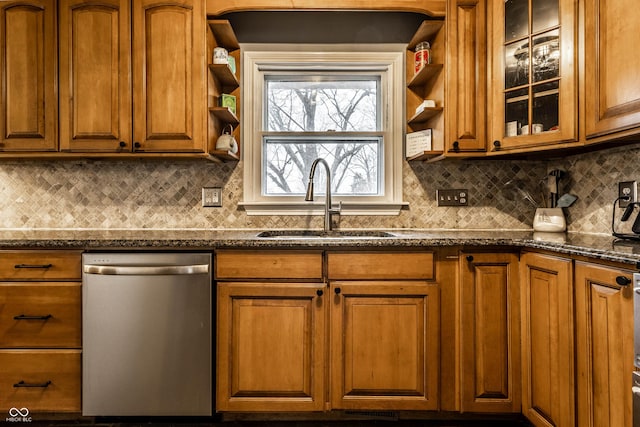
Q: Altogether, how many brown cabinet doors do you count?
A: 11